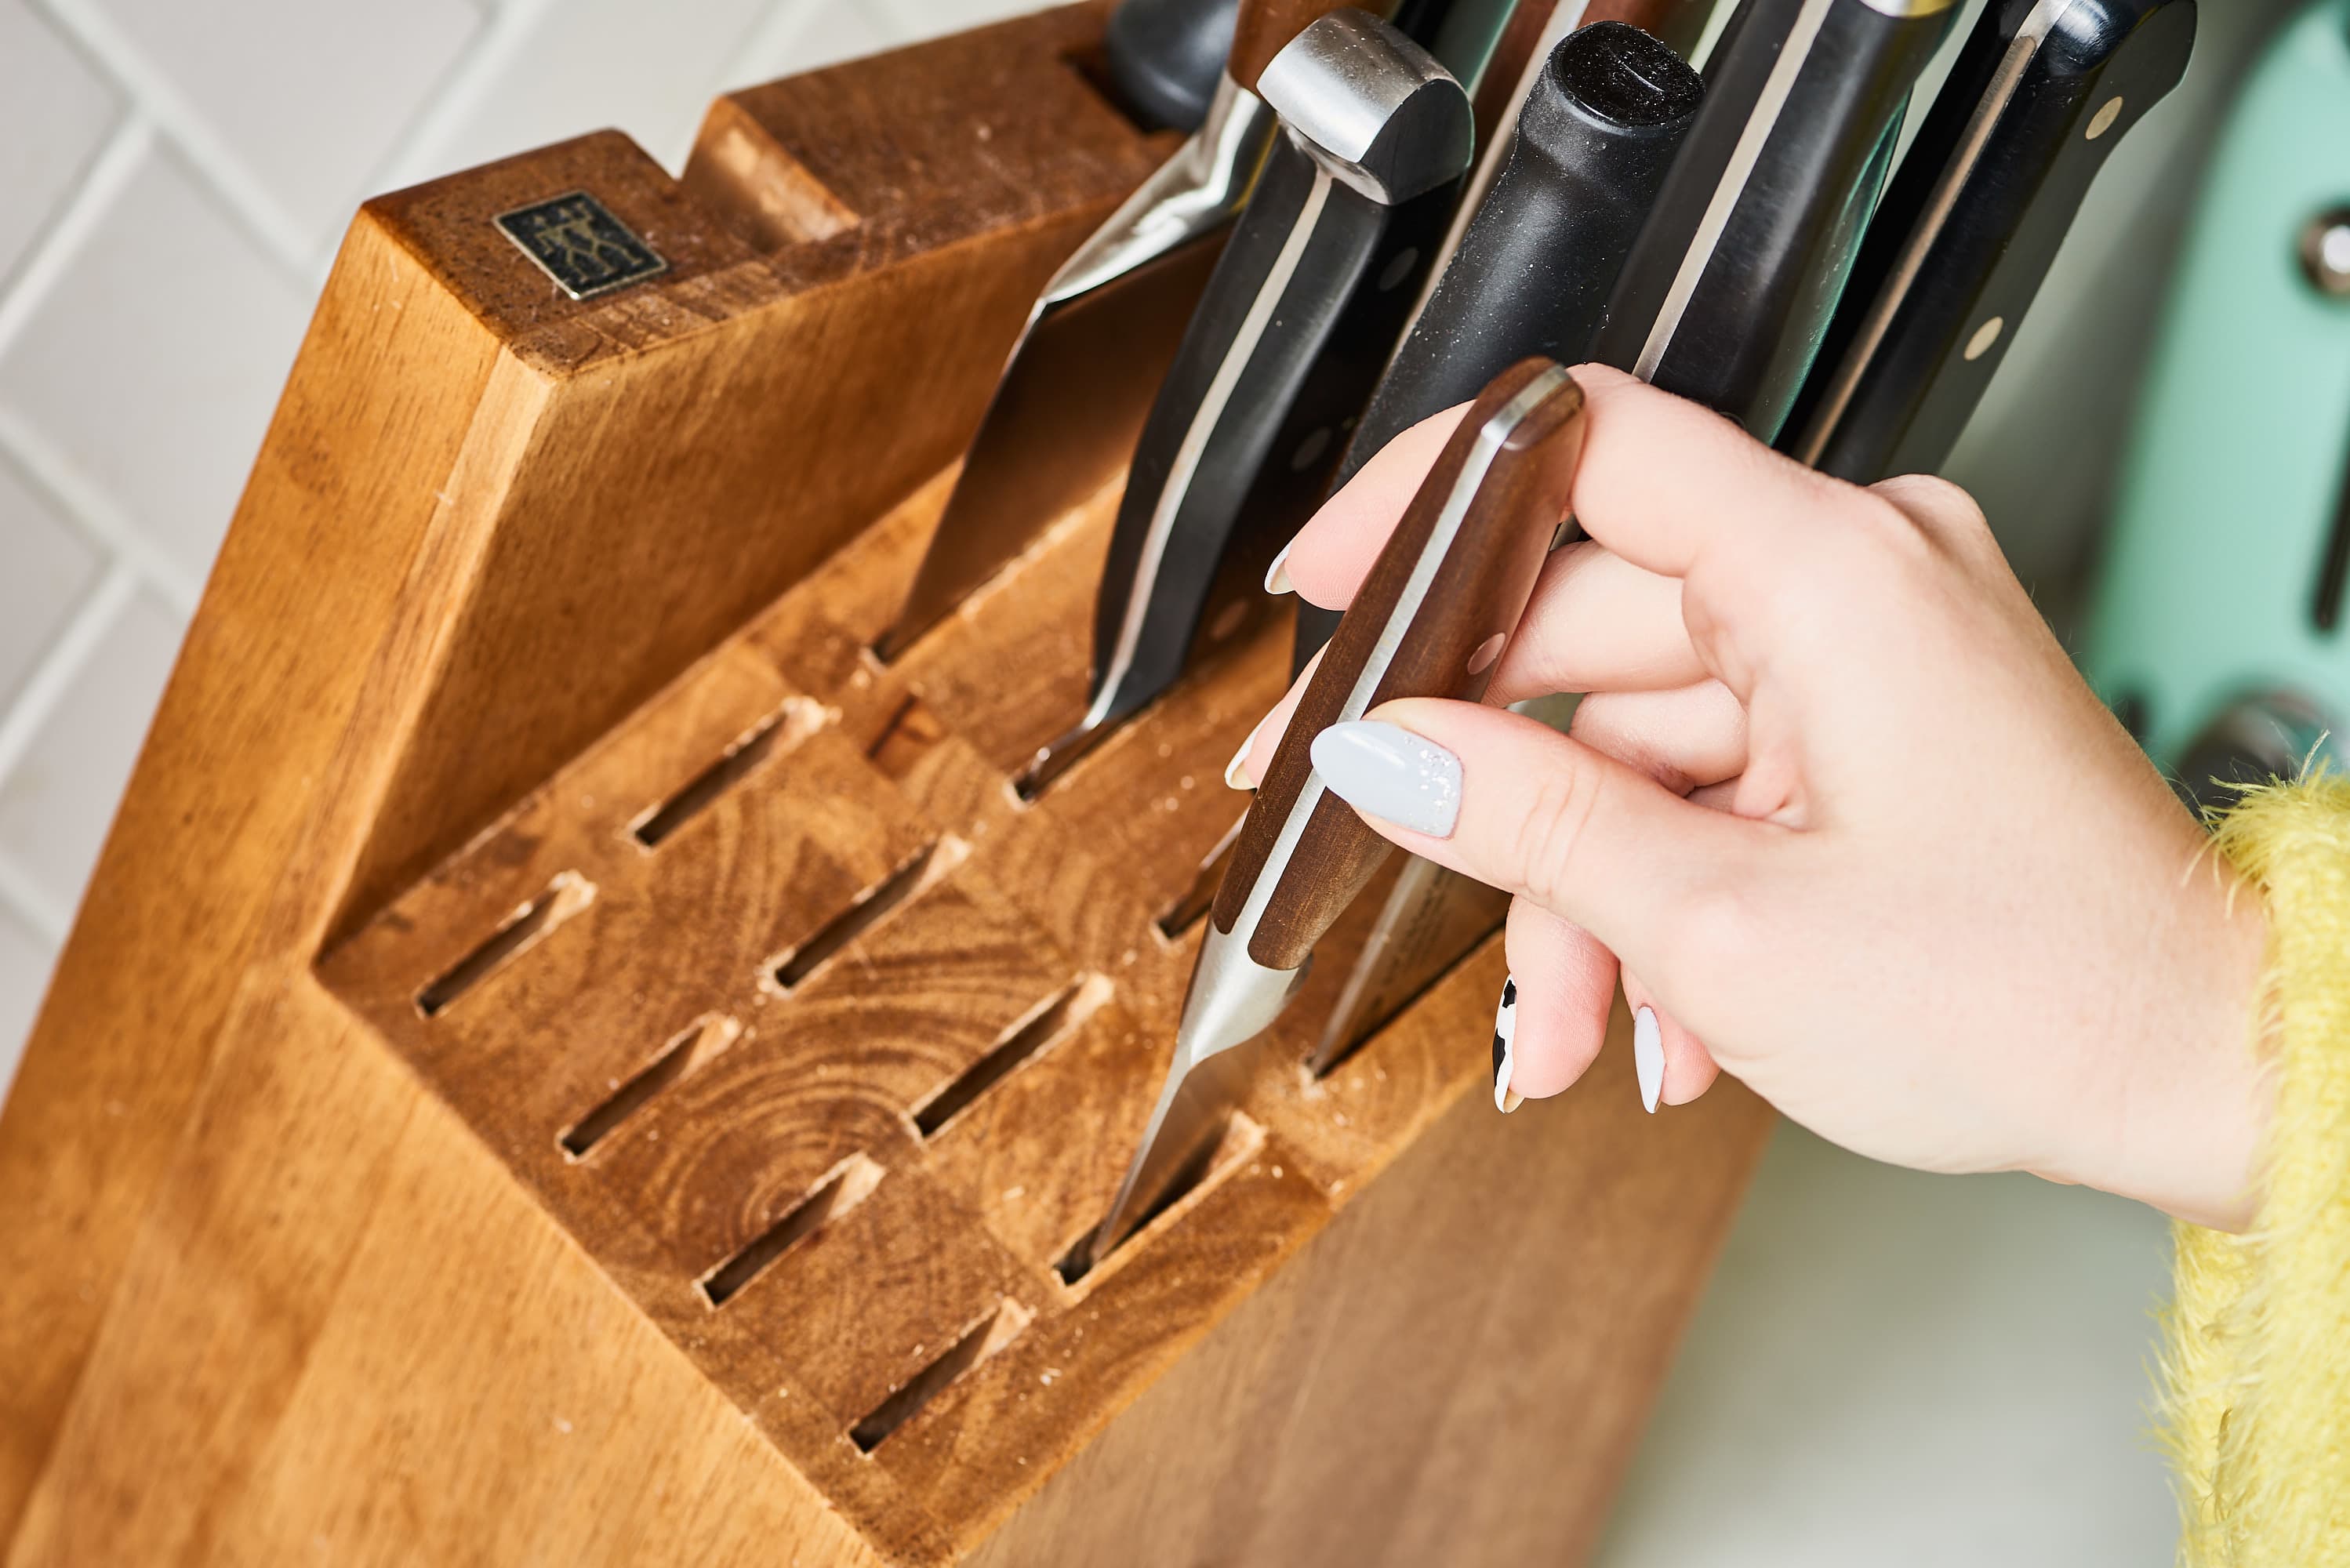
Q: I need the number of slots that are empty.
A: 7